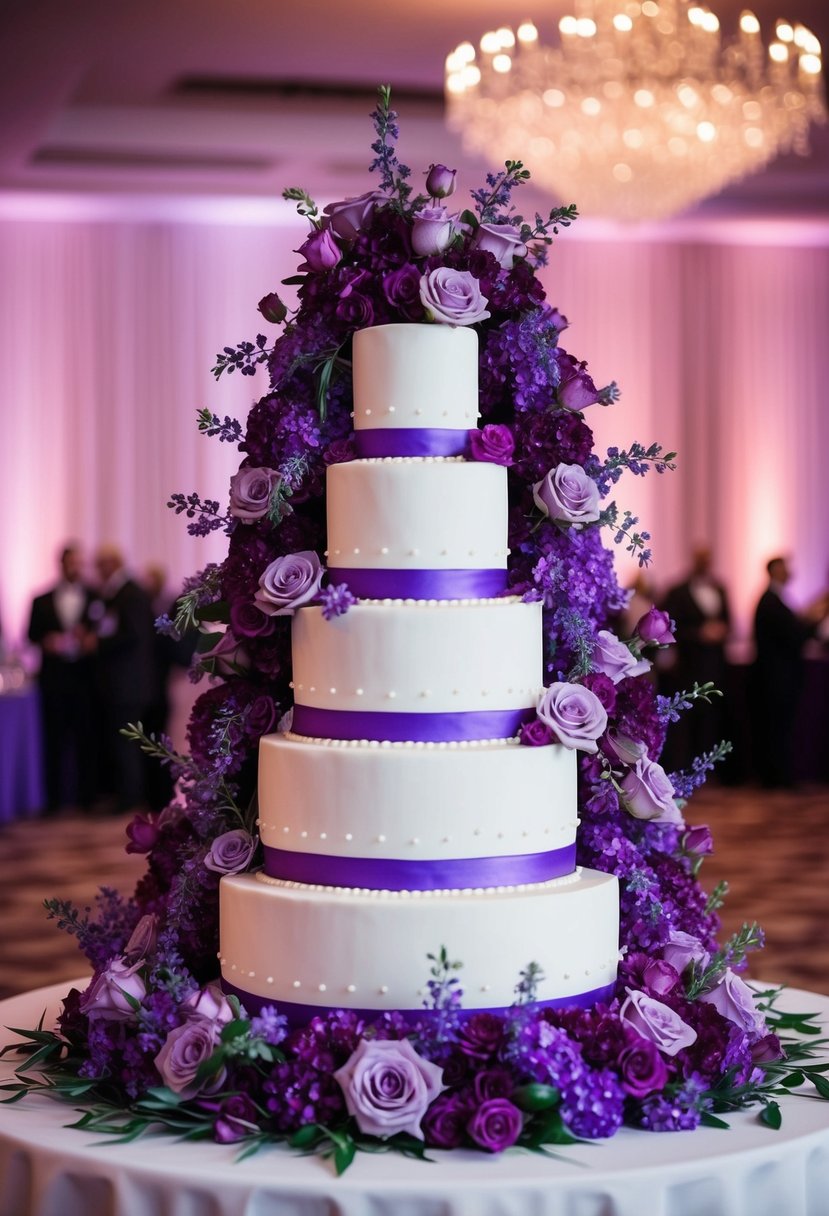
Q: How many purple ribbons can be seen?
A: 5